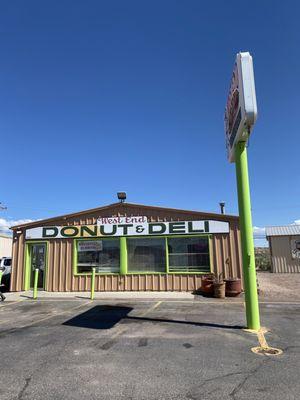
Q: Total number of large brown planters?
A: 3